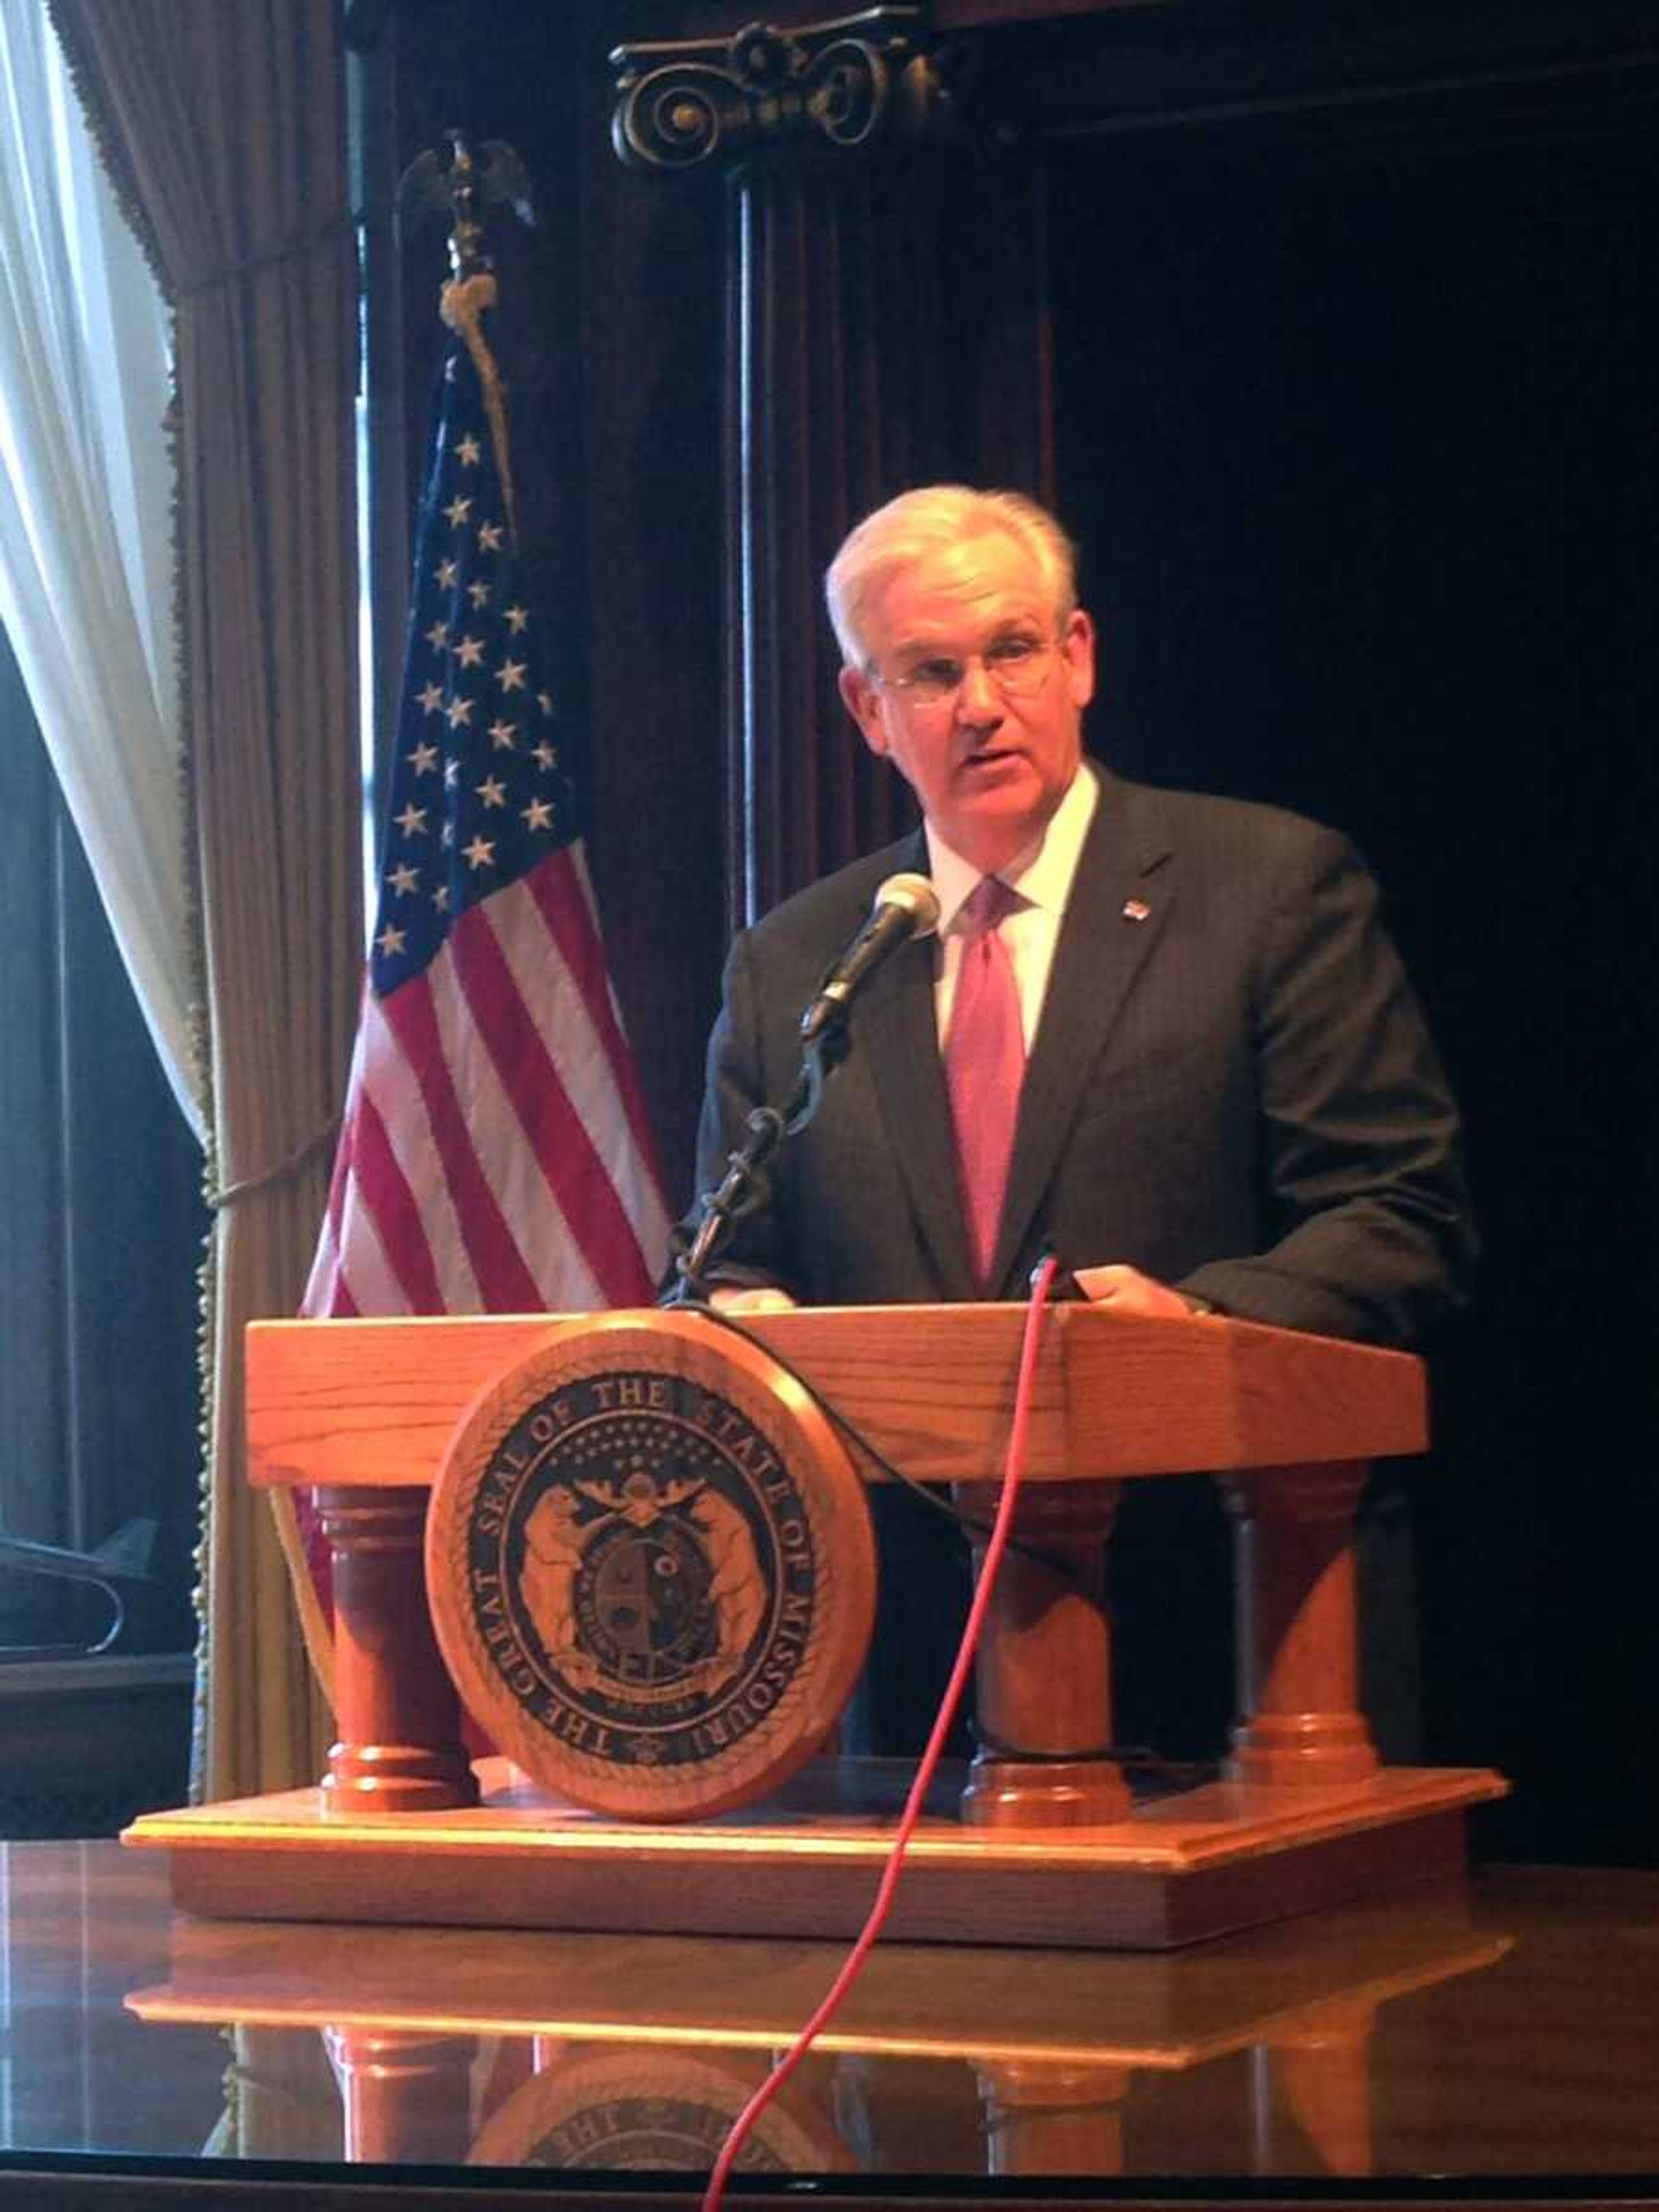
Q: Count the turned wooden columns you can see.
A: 3